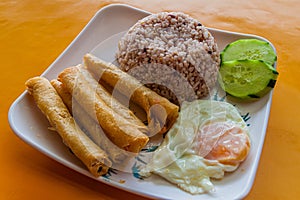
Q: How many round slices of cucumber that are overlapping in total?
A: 2